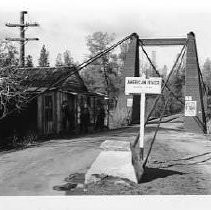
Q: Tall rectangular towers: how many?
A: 2